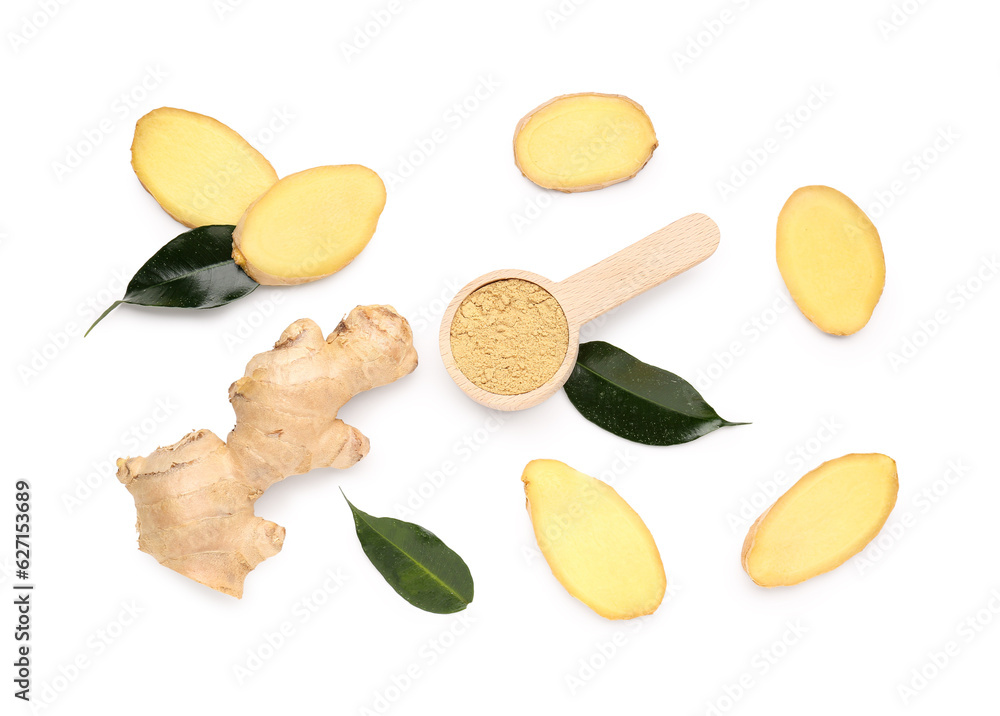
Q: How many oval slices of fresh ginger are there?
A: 6